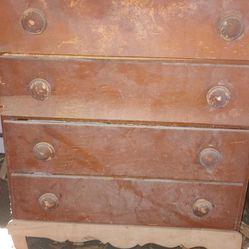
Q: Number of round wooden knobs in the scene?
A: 8